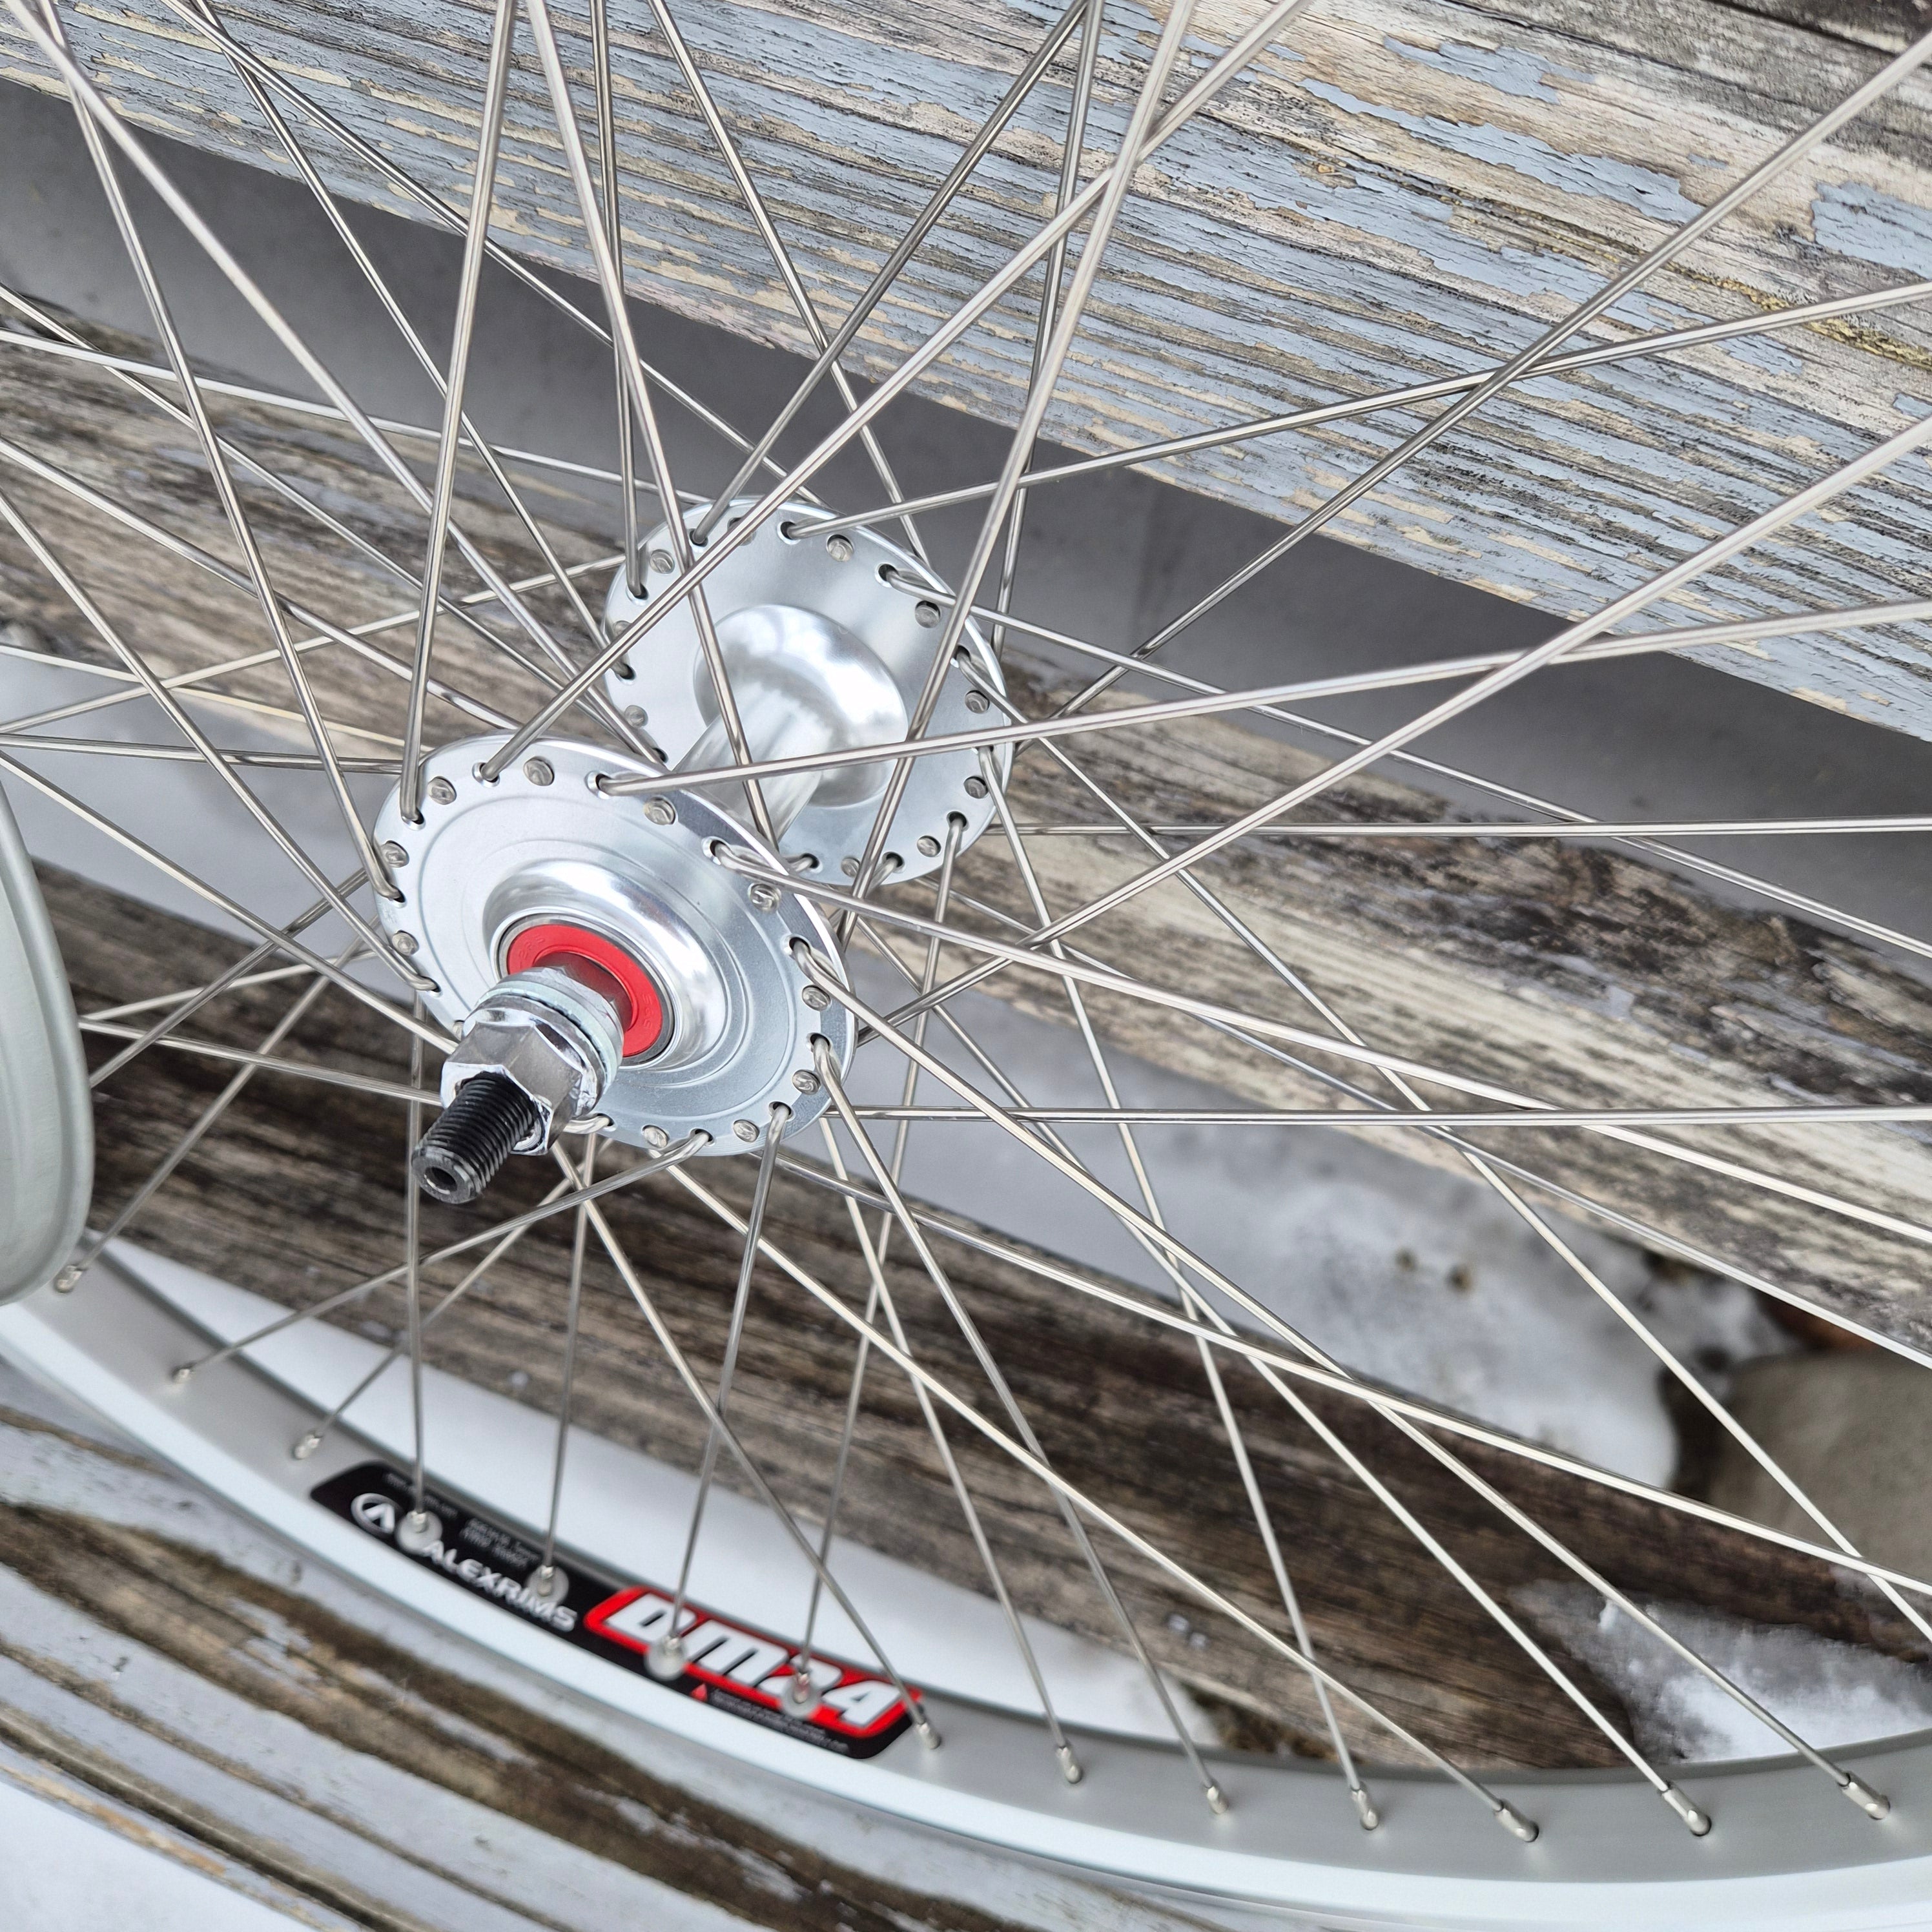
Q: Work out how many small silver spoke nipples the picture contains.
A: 14